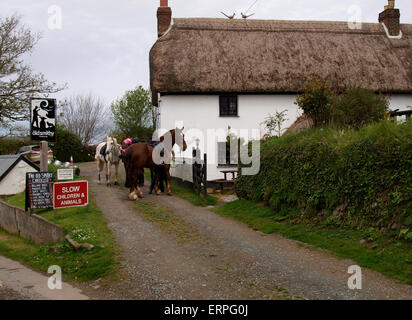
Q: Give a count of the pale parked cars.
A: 1